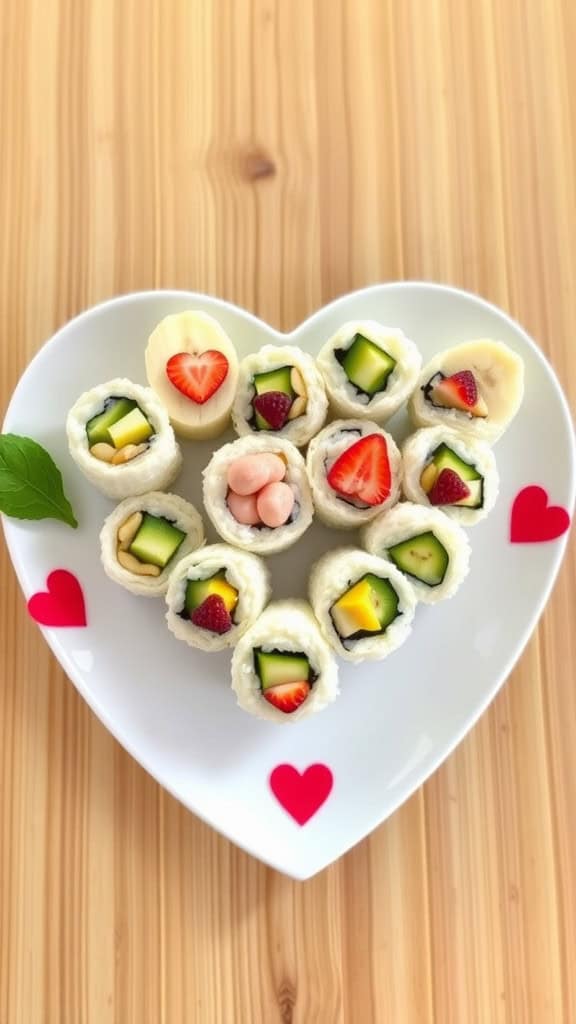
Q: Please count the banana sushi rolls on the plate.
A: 2